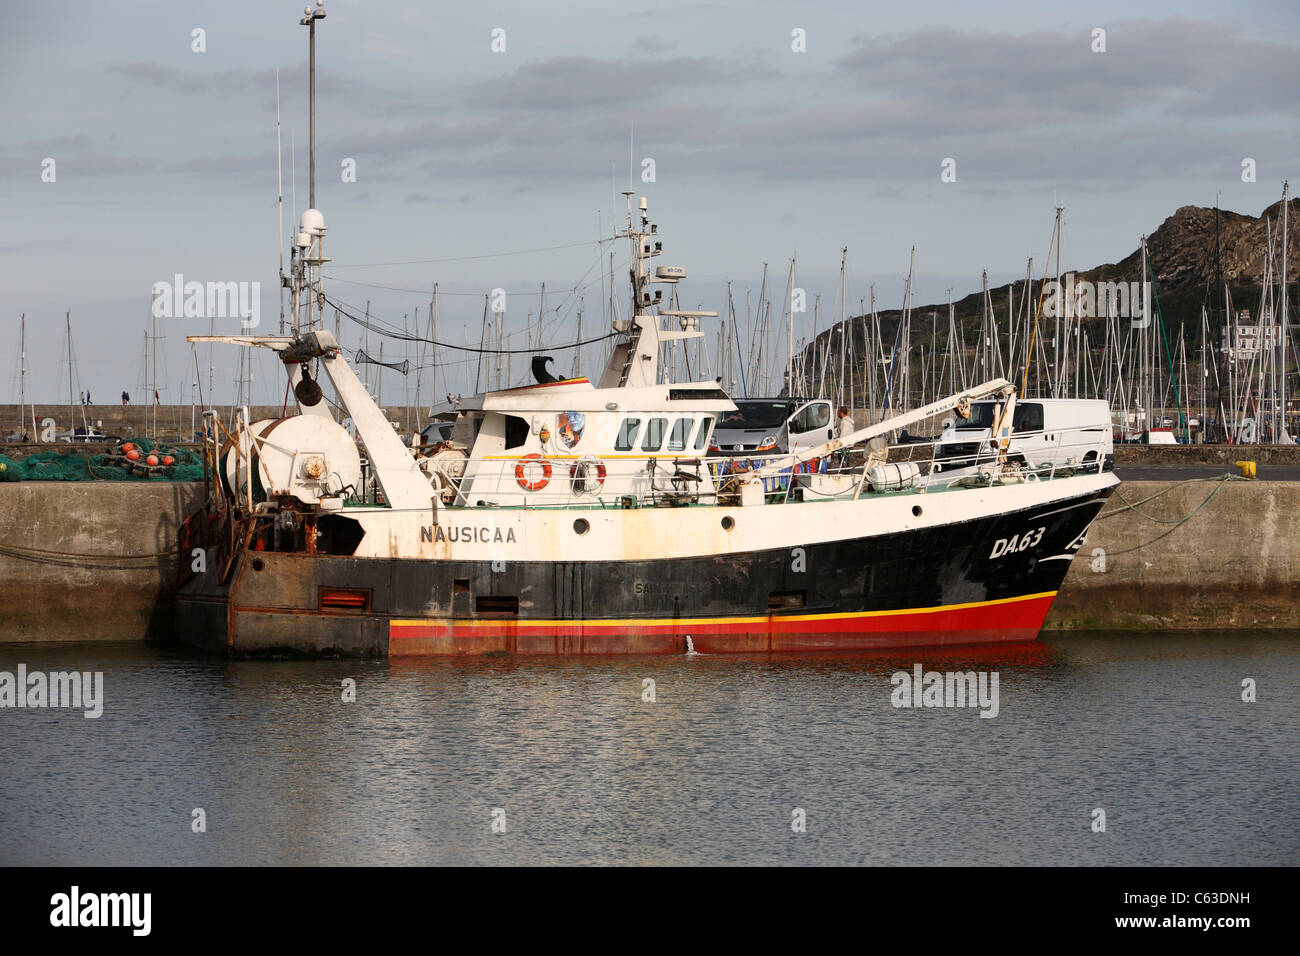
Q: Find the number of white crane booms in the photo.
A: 1